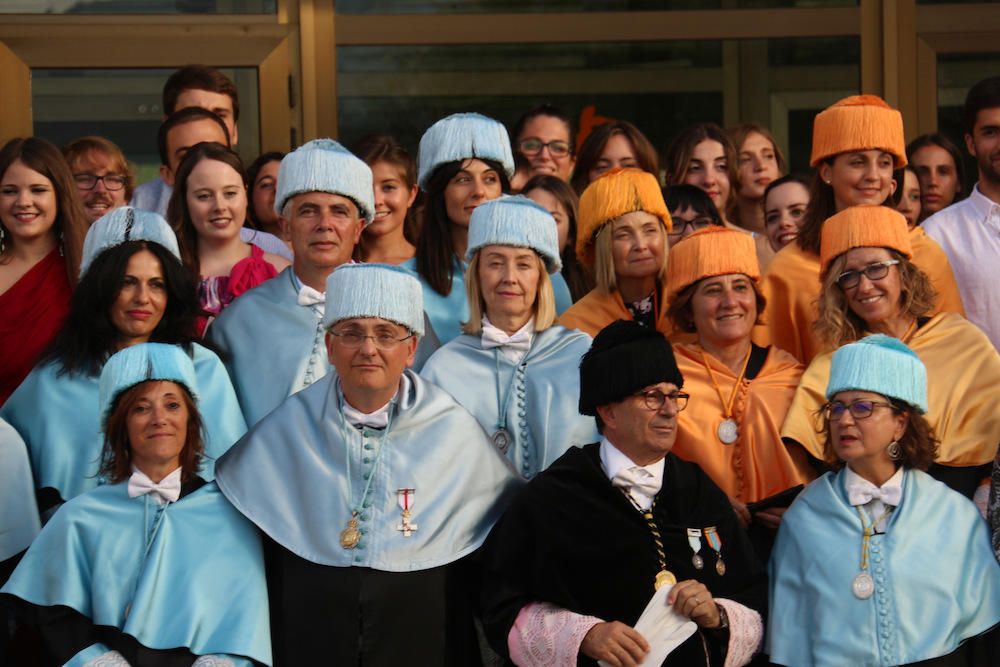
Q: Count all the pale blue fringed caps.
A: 7